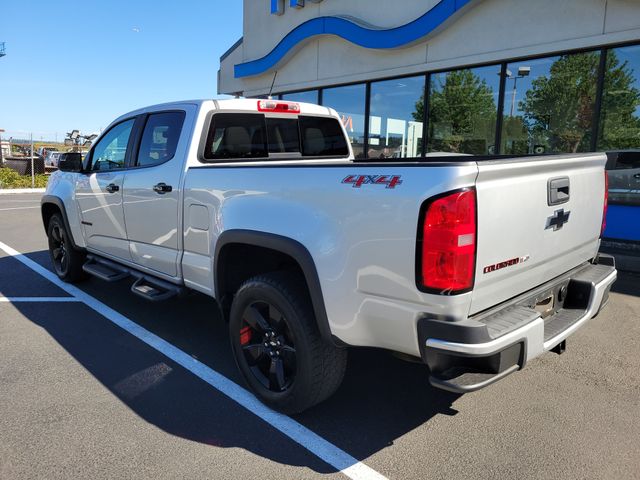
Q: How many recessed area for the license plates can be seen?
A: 1